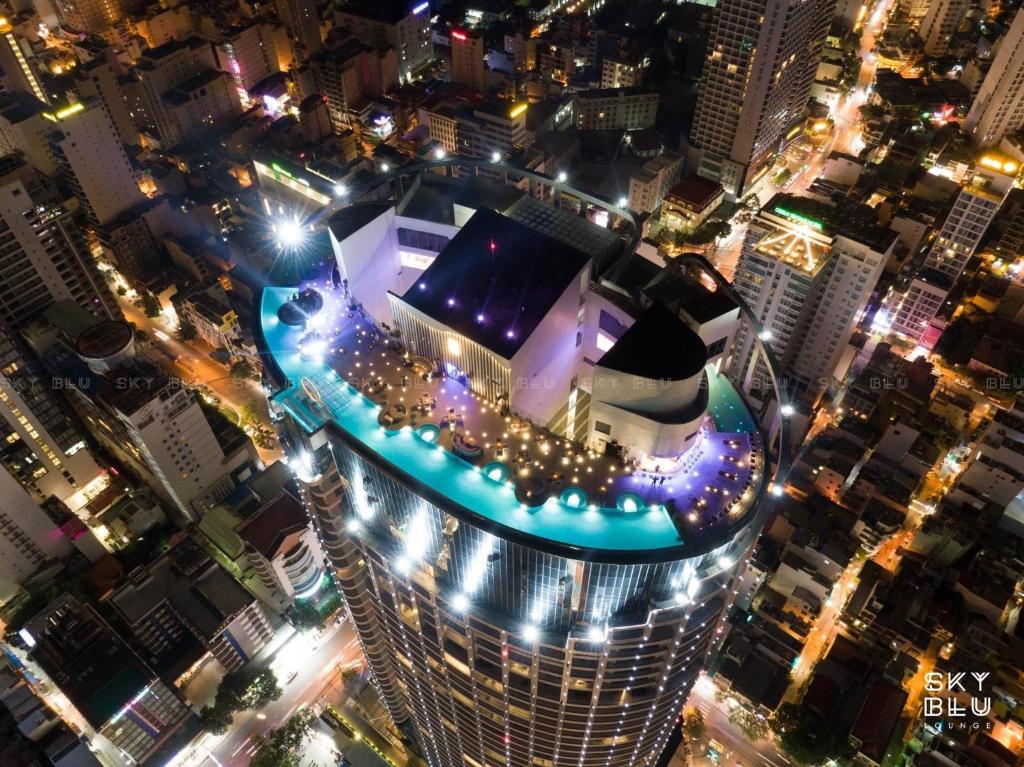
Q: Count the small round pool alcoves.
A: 4